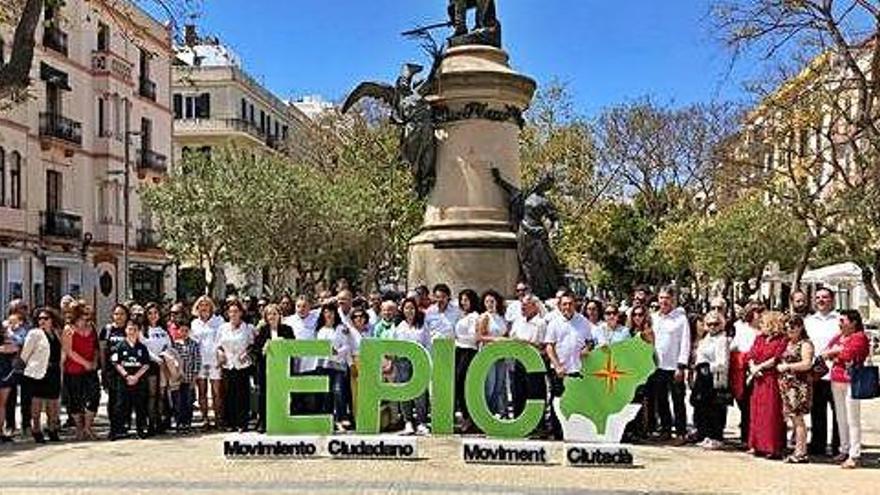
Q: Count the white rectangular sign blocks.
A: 4